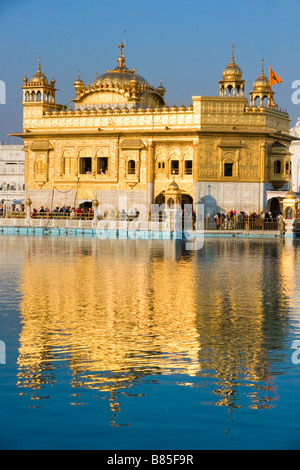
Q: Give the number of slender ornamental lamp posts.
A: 2